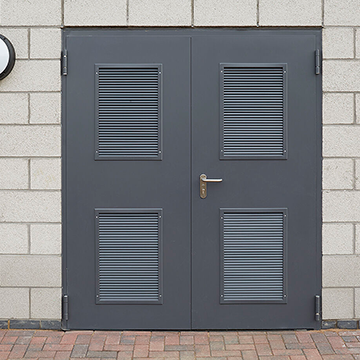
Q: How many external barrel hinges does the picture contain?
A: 4